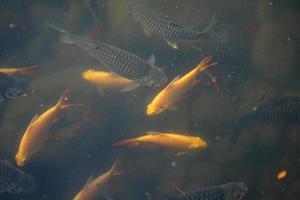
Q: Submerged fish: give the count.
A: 12